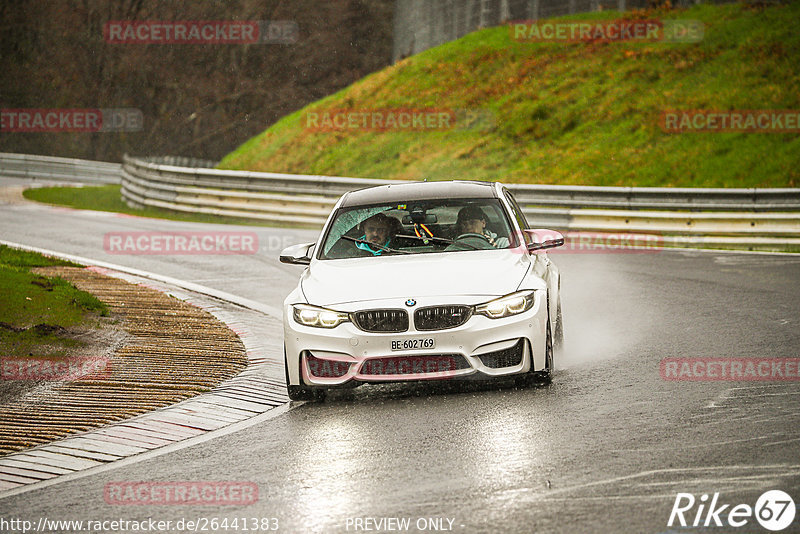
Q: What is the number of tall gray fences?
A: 1